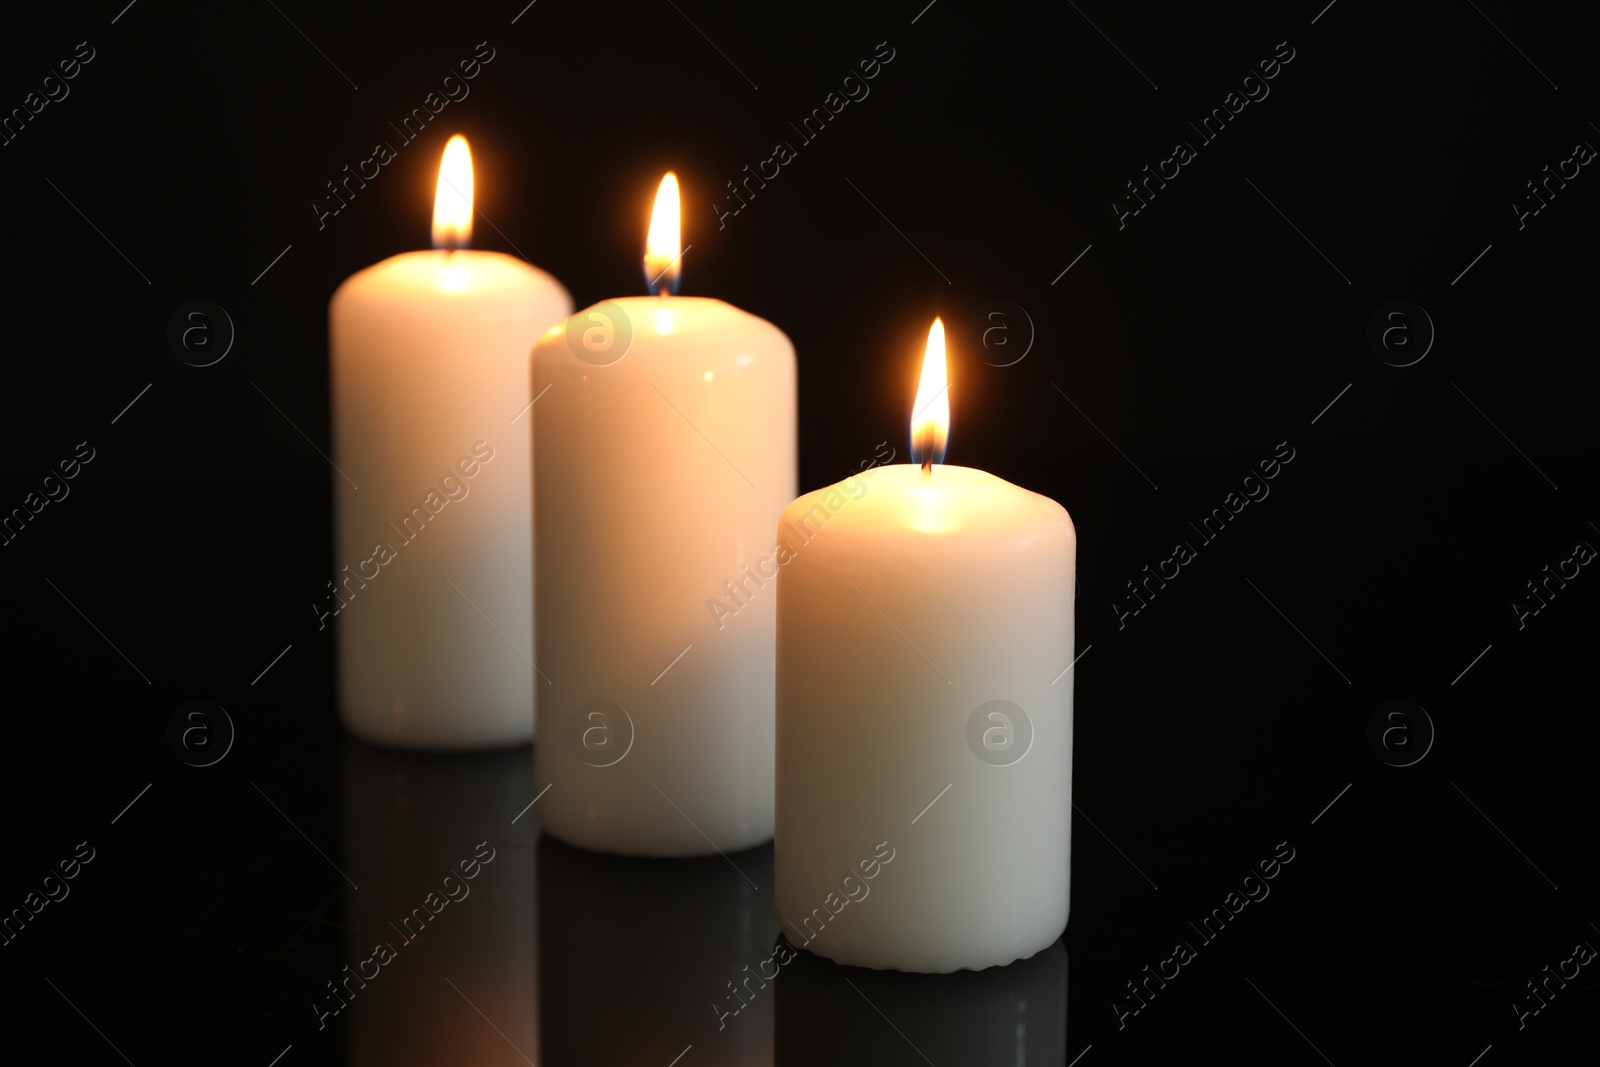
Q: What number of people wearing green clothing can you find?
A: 0